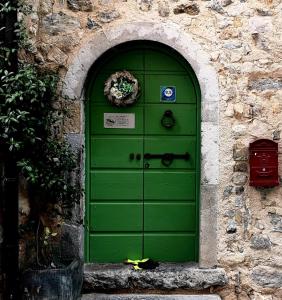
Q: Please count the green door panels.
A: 14